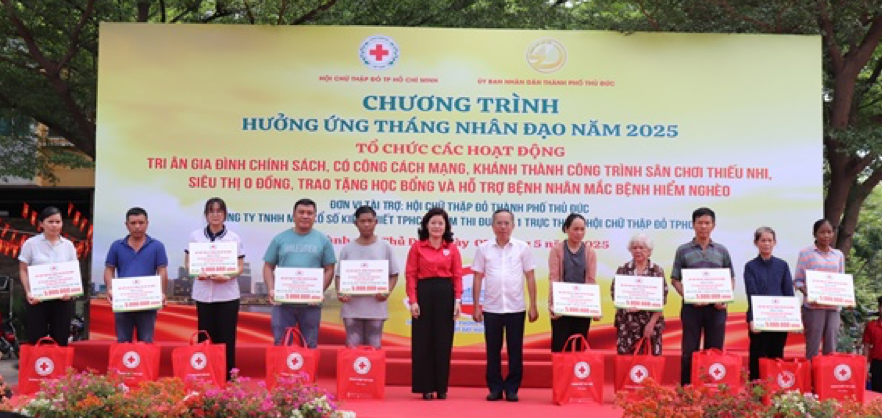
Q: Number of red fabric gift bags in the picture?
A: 10